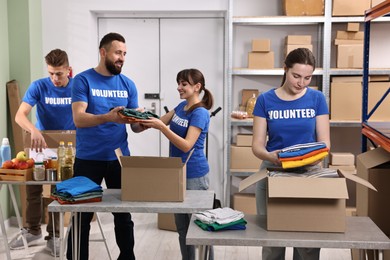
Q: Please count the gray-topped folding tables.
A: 3